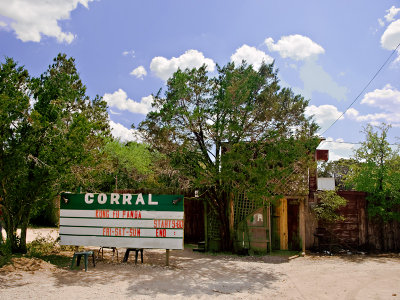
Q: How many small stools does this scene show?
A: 3